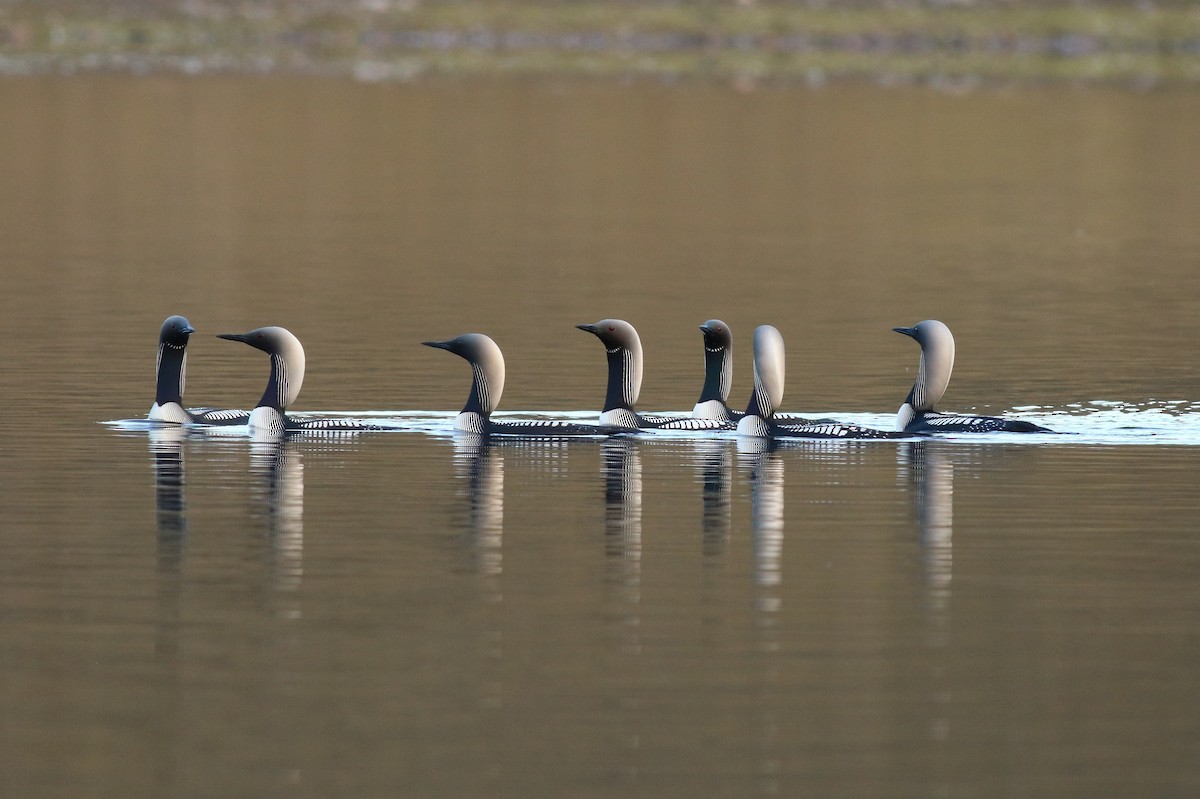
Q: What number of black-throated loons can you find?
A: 7